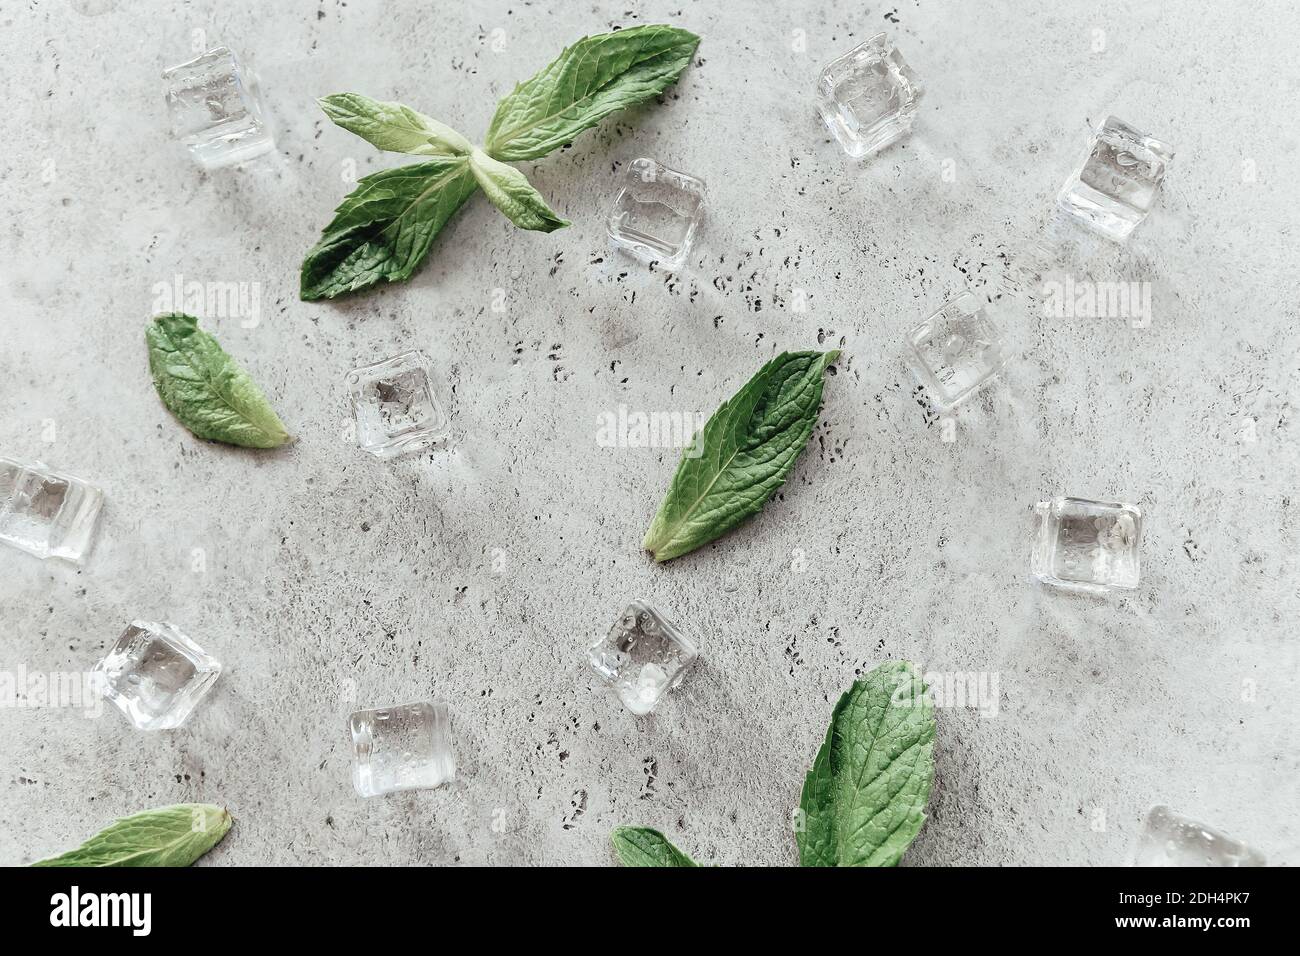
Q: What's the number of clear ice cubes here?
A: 12